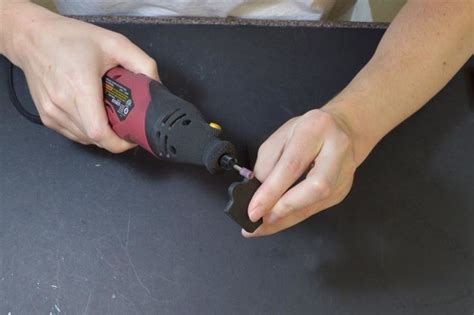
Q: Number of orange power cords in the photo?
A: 0